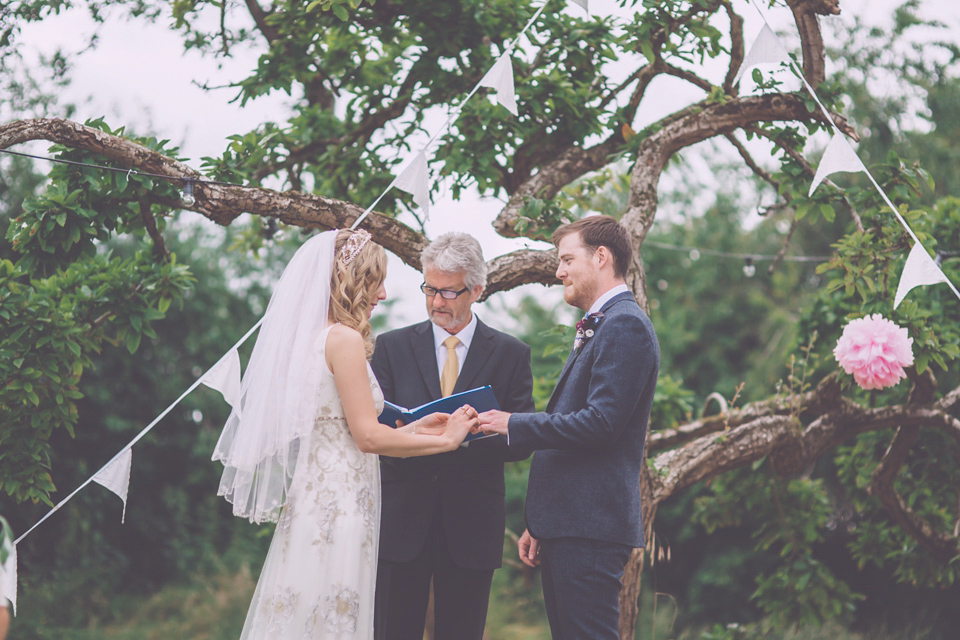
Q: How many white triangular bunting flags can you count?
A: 9